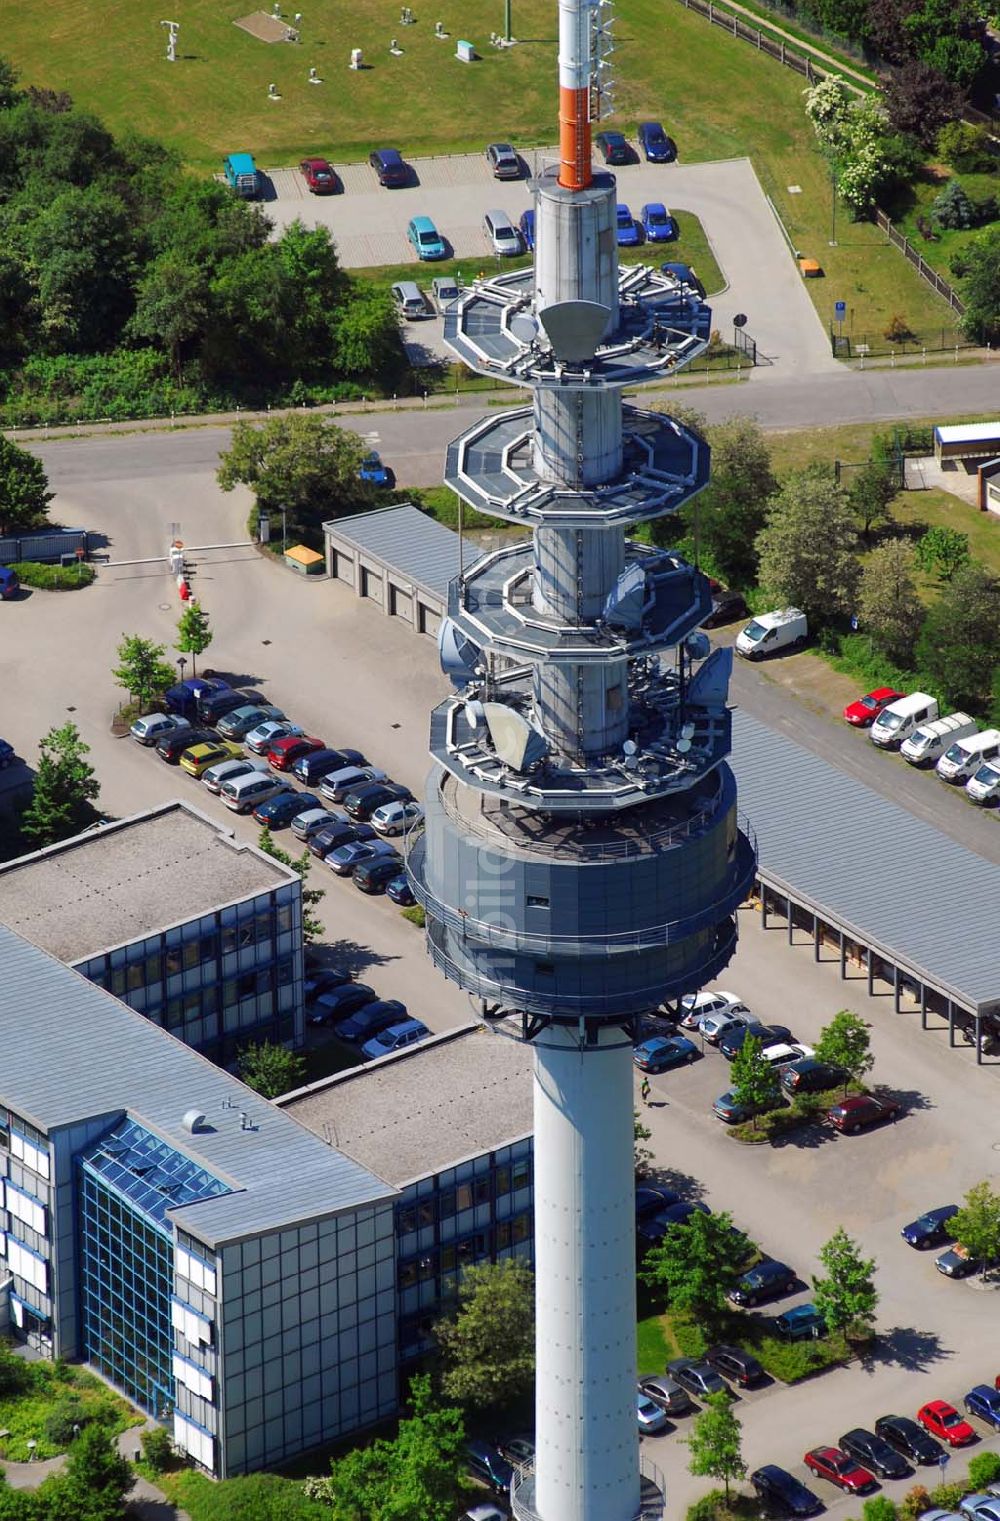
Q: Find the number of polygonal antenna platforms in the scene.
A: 4